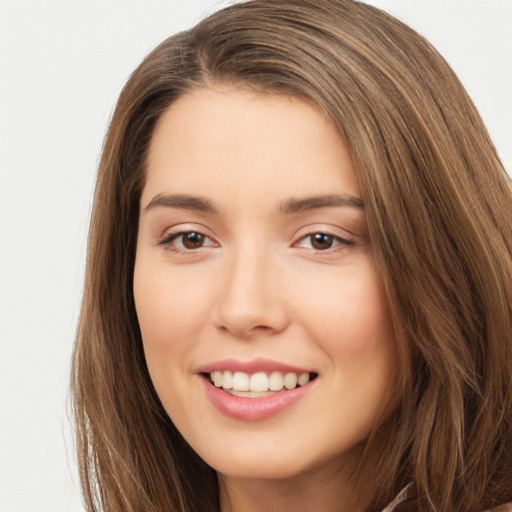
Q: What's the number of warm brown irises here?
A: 2